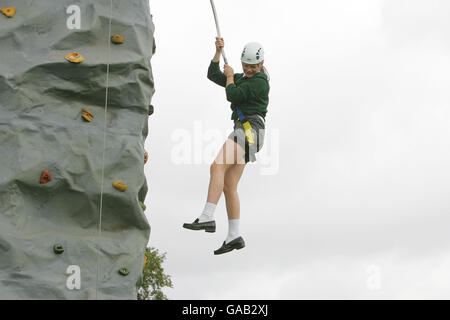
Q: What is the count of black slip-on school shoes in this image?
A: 2